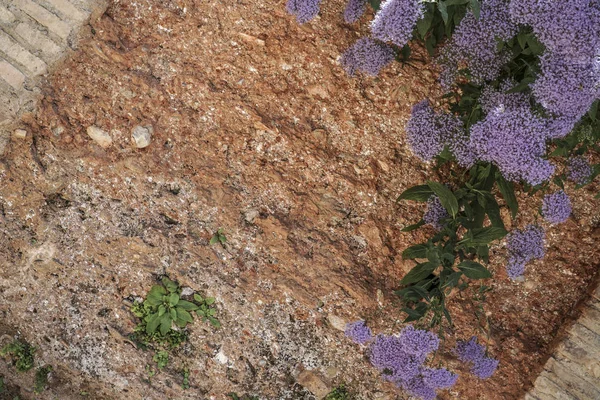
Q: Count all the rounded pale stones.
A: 2